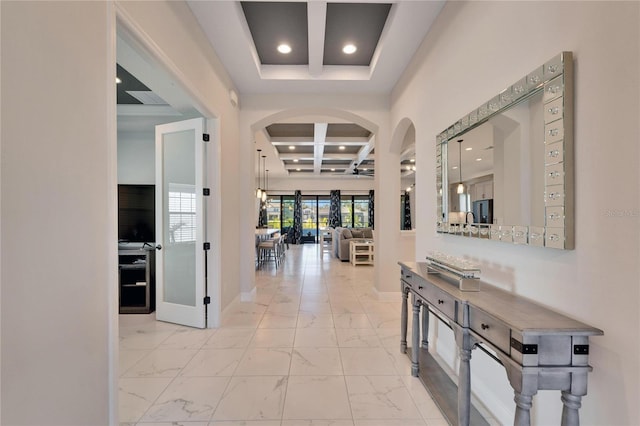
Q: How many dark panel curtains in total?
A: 5